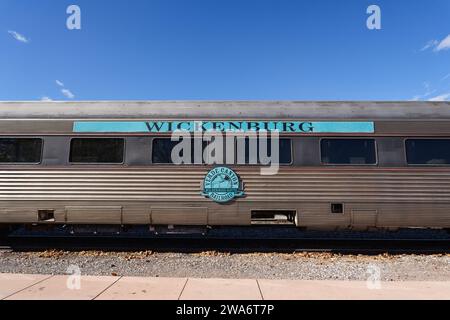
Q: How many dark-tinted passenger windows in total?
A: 6